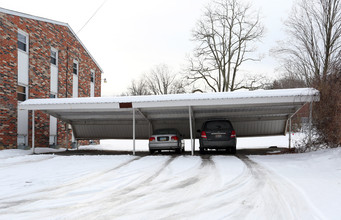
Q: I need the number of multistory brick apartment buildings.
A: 1